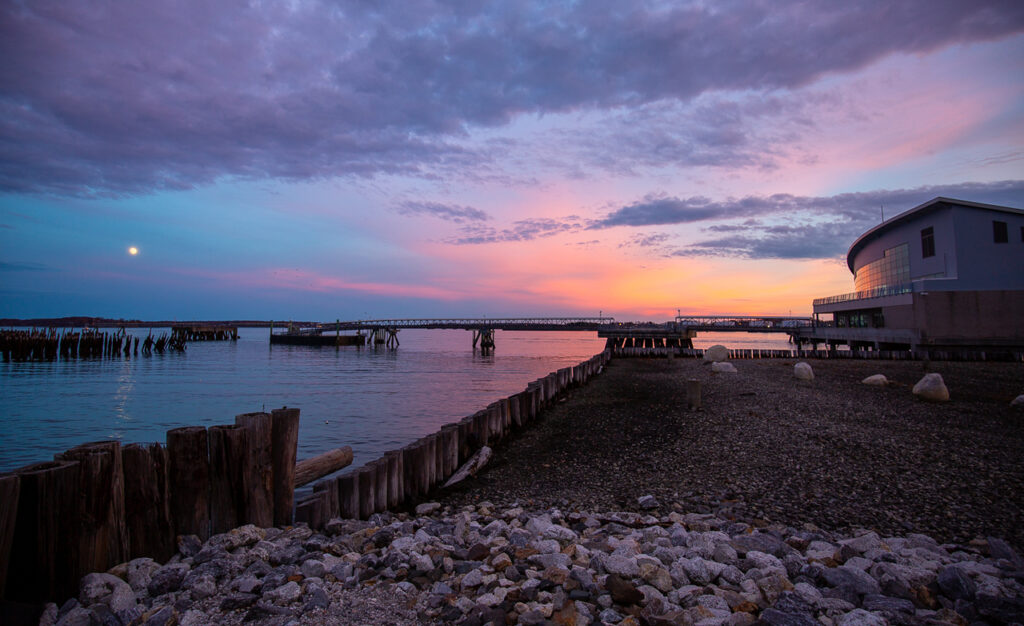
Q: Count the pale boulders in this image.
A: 6